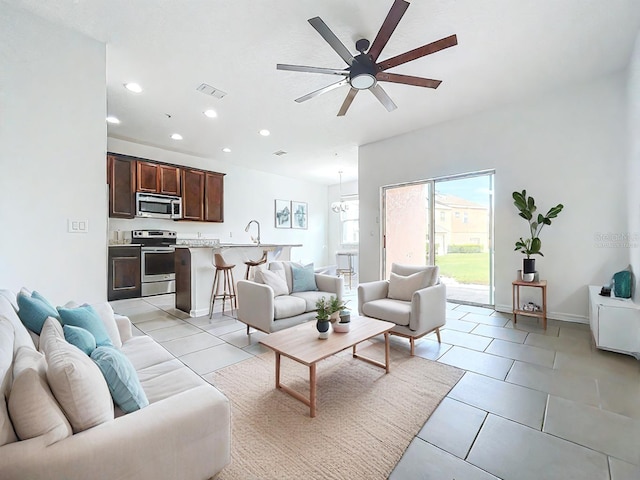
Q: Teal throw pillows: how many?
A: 5